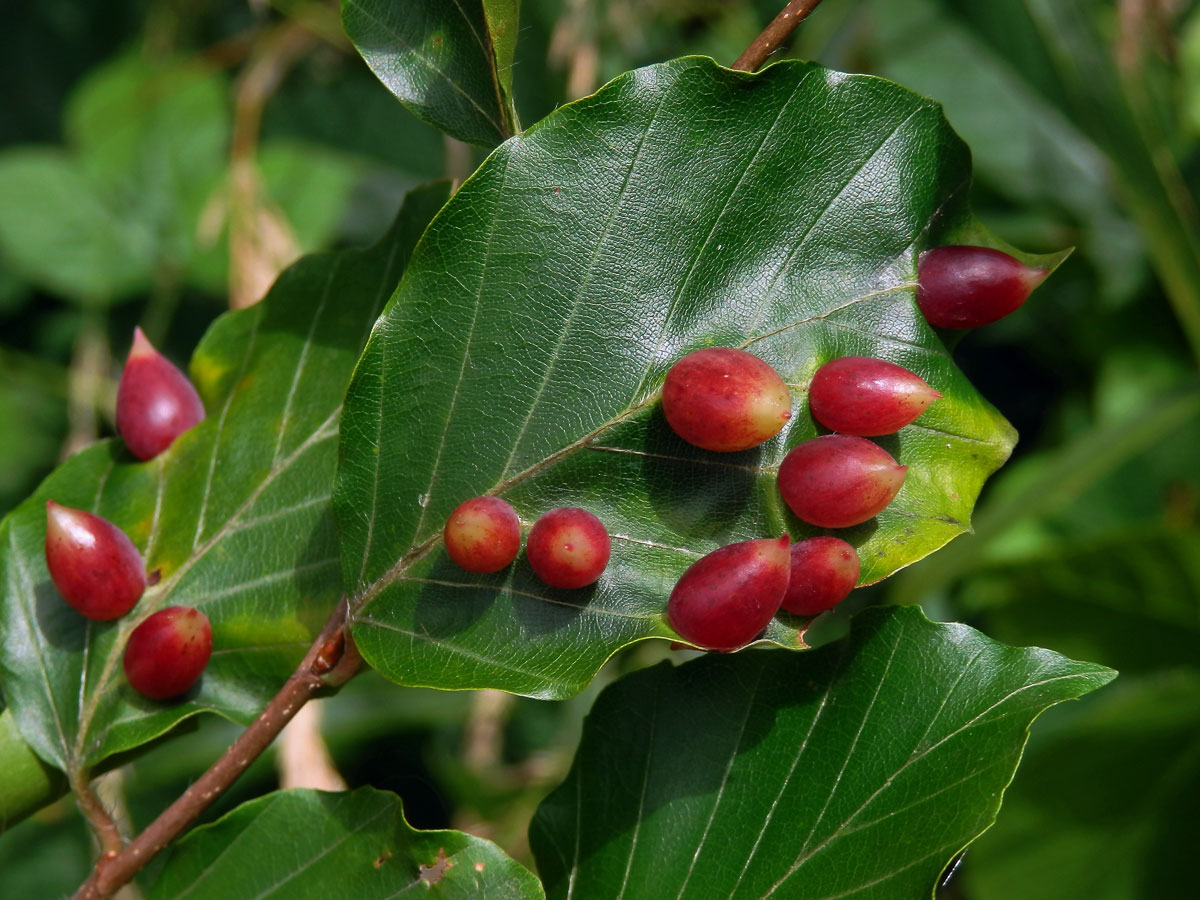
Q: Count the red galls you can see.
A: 11